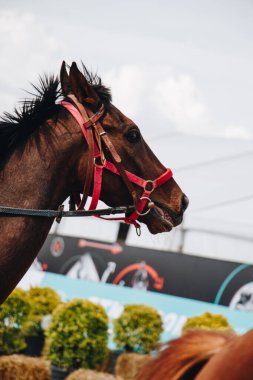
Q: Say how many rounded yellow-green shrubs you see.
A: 5